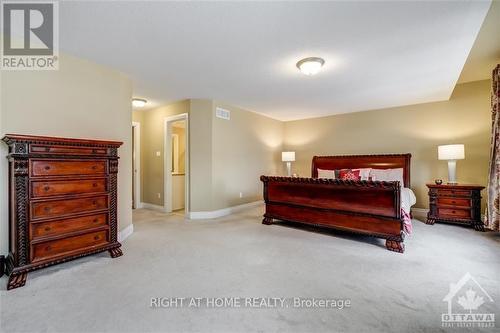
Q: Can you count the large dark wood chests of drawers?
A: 1